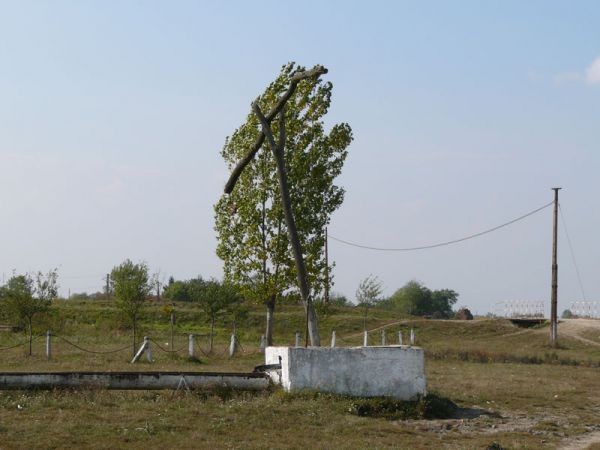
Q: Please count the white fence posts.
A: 11